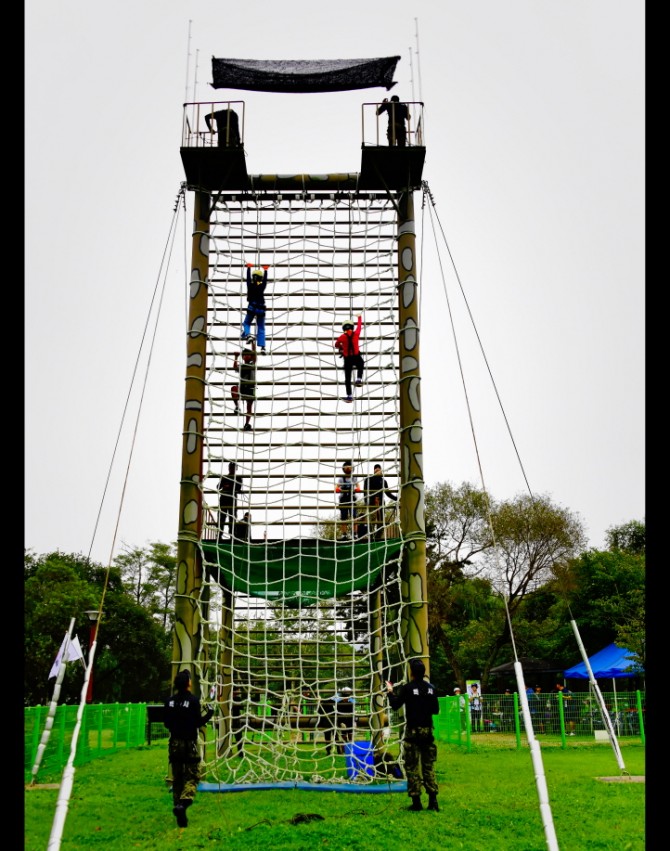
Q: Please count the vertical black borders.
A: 2